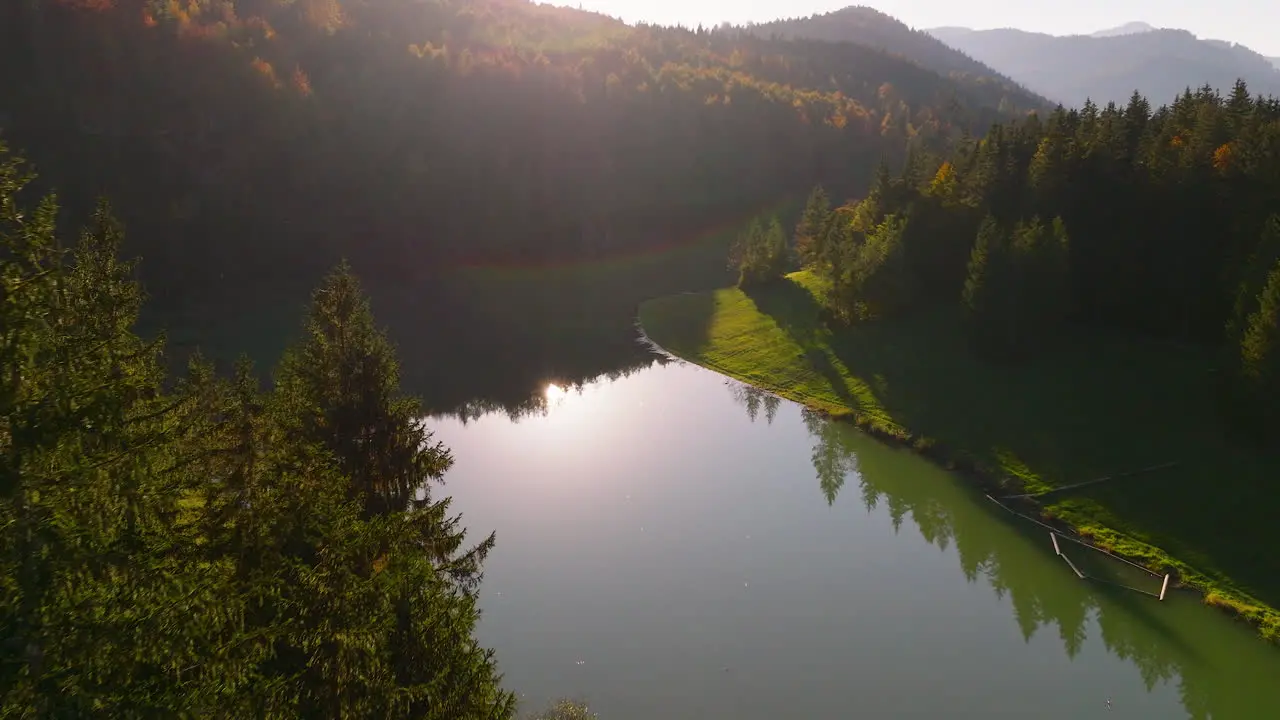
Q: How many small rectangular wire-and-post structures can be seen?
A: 1